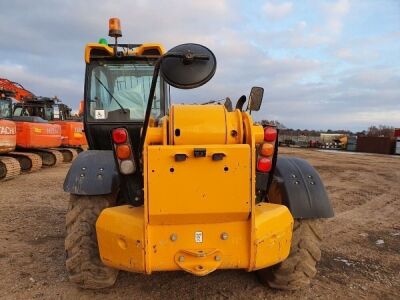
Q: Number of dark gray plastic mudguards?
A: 2